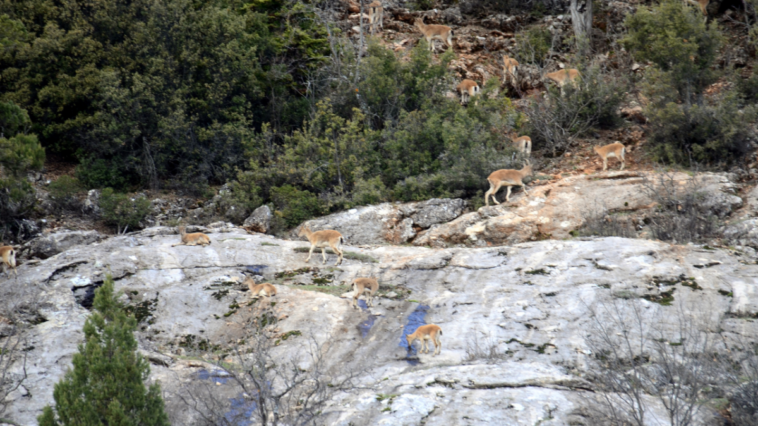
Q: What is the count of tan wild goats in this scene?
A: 15